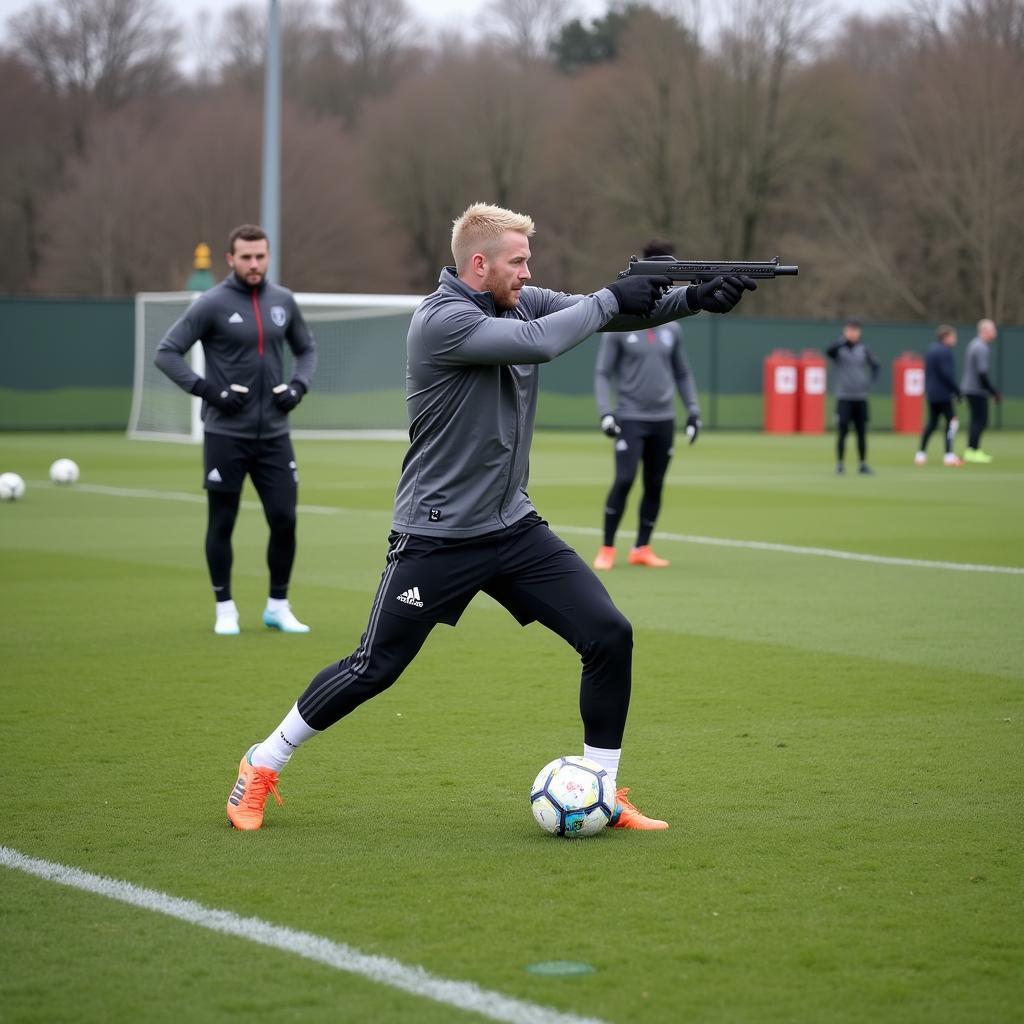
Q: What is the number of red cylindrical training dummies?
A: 3